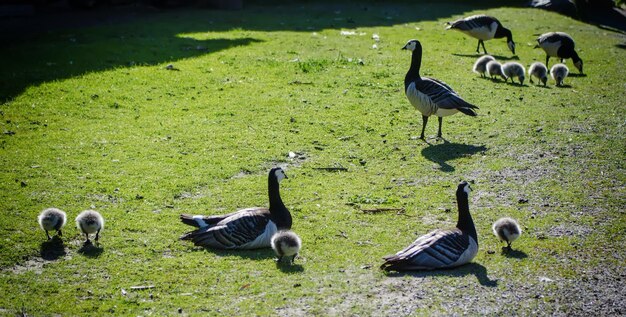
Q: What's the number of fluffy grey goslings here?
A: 9